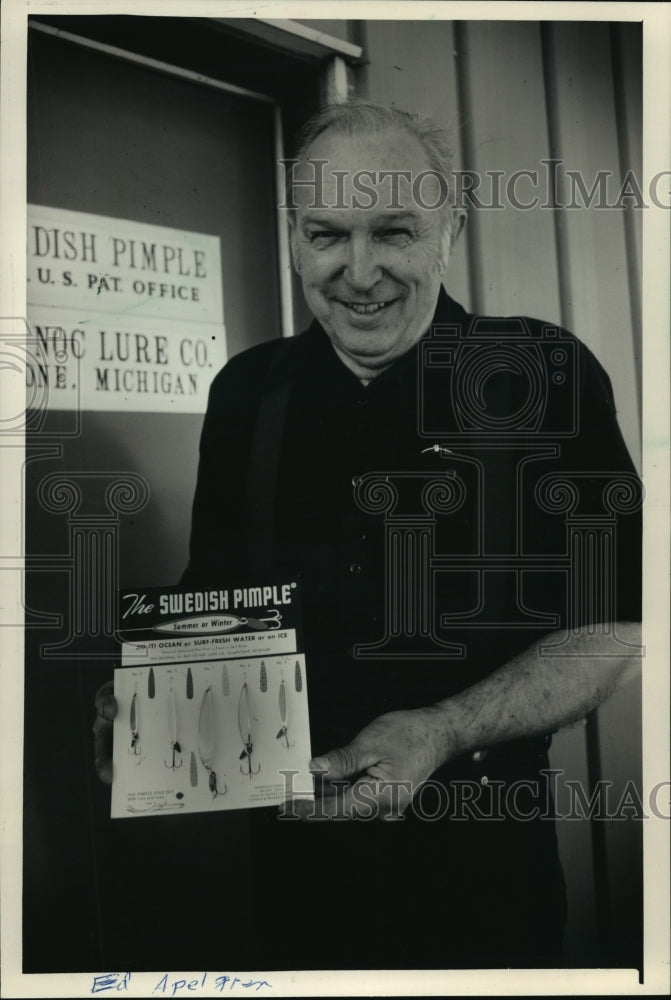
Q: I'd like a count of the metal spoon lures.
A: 5